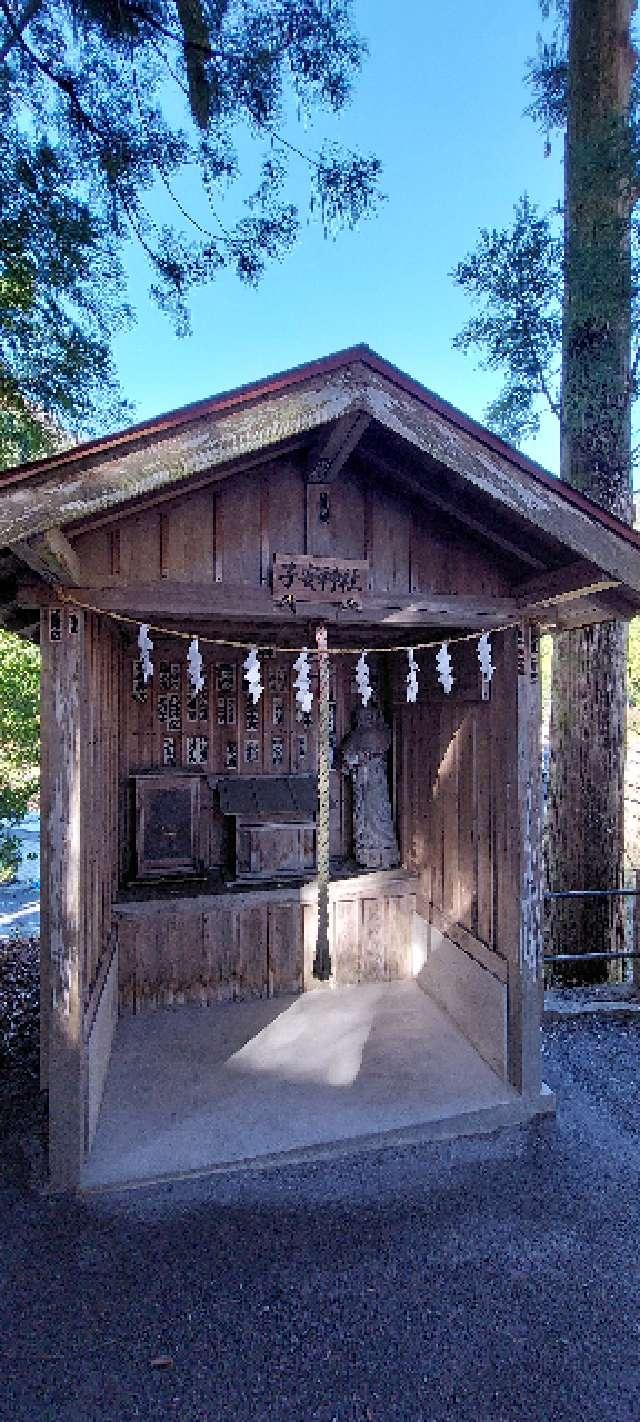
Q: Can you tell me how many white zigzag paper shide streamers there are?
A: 8